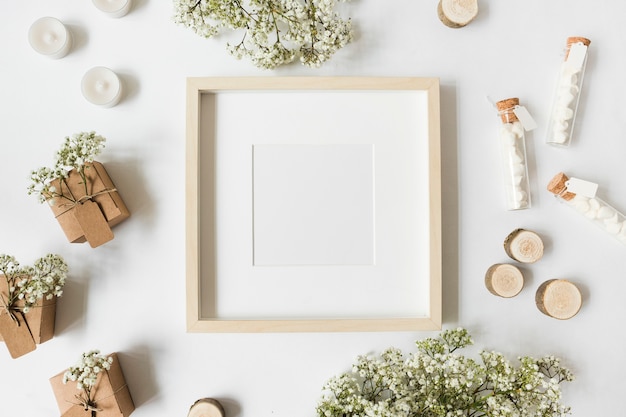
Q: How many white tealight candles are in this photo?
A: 3